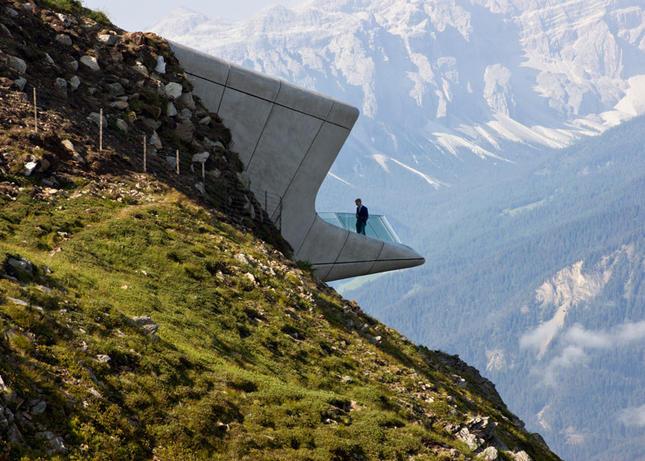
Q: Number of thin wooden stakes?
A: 5